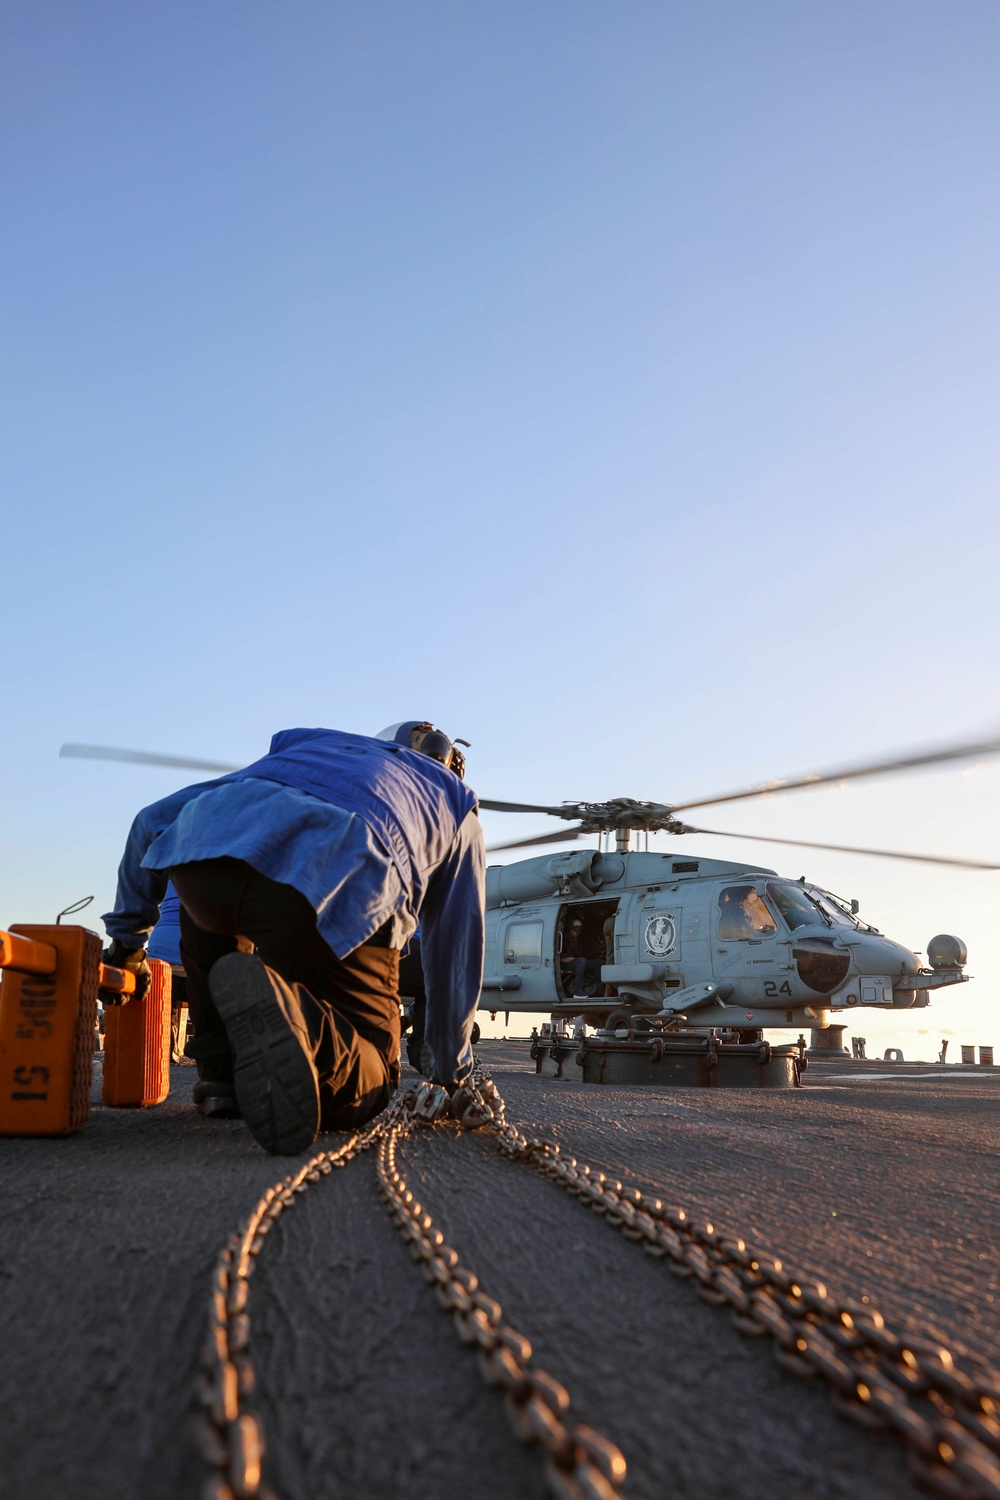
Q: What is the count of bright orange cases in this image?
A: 2